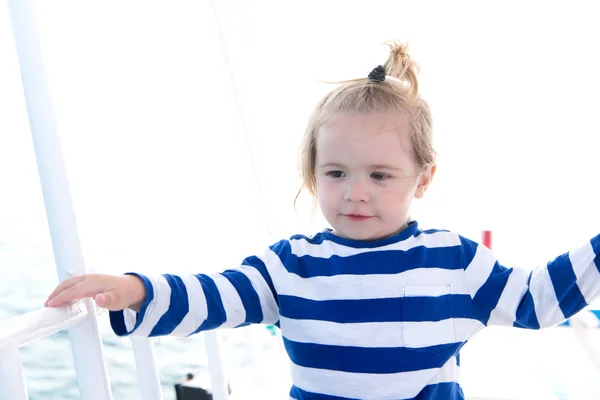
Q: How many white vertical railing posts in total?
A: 4